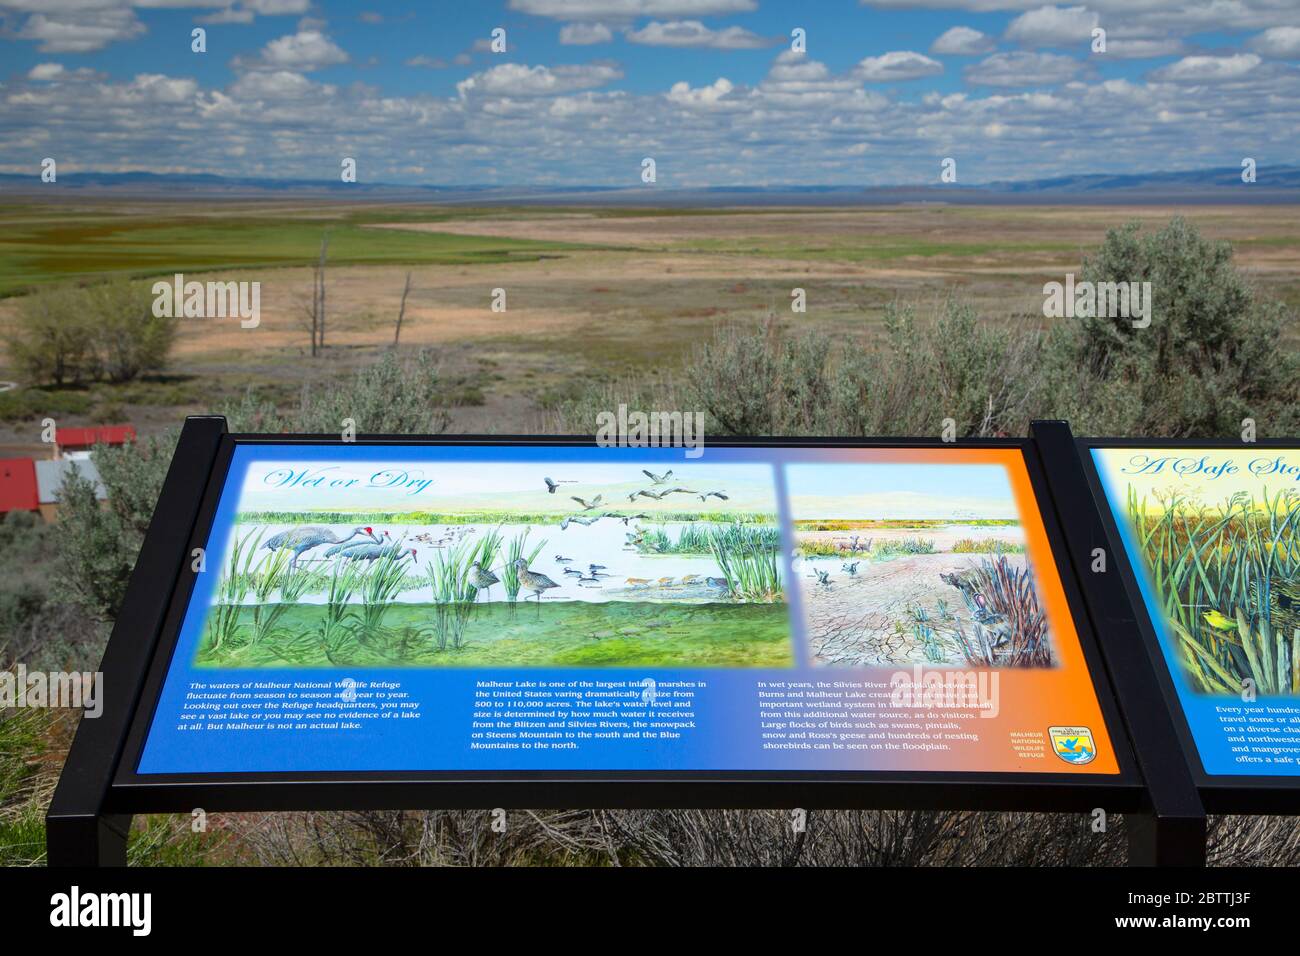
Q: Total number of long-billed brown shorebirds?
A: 2